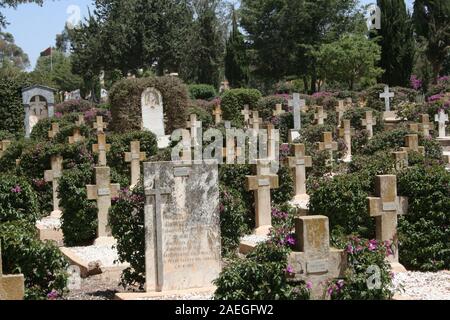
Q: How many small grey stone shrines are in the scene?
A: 1